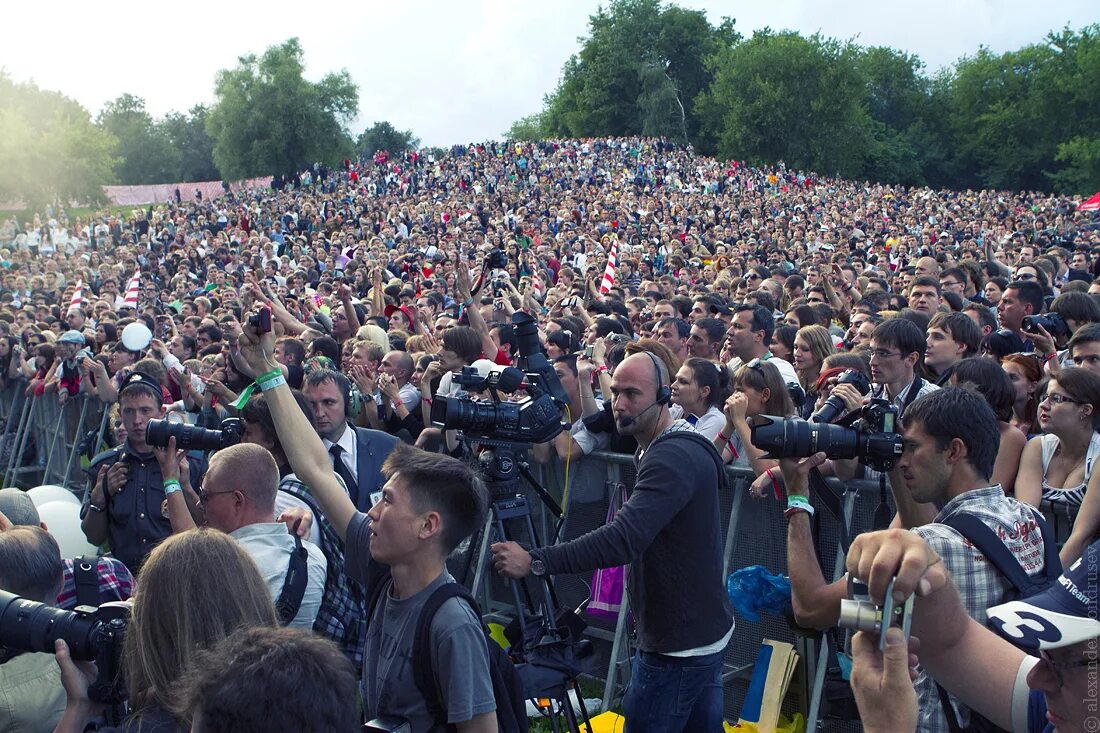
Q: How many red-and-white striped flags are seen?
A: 4